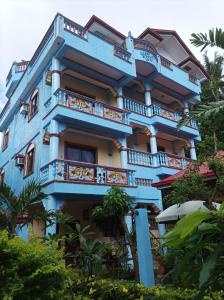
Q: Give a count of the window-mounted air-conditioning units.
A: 2